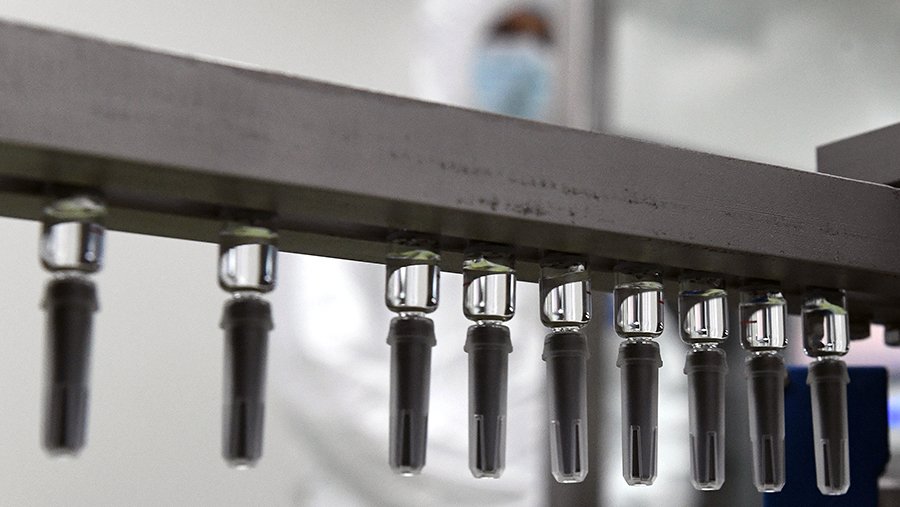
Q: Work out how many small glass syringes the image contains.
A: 9